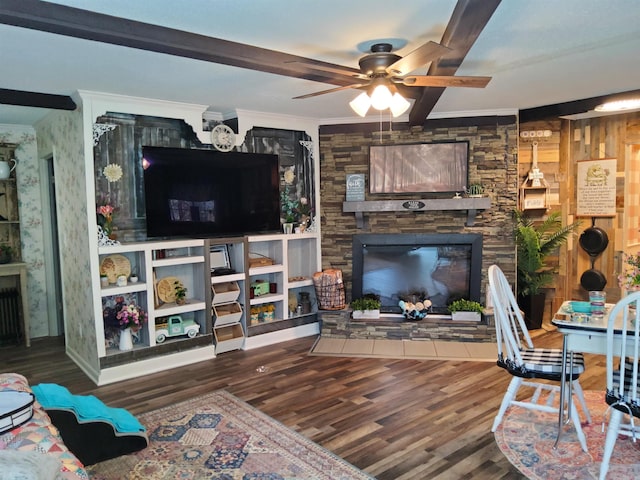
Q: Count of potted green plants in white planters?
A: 2